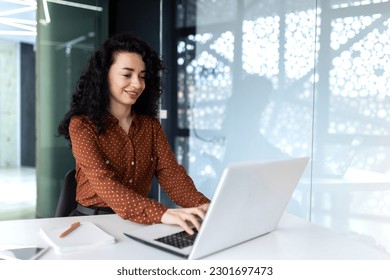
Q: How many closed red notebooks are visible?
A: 0